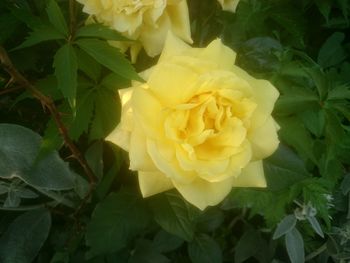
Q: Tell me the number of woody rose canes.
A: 1